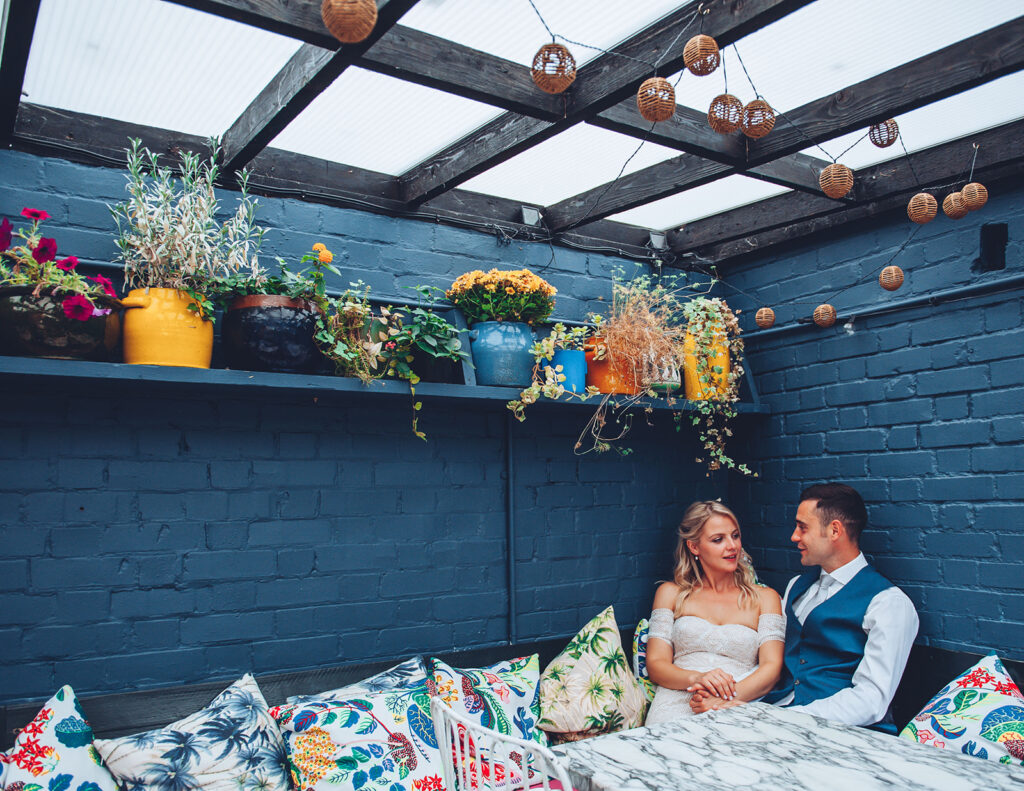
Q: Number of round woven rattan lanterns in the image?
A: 14